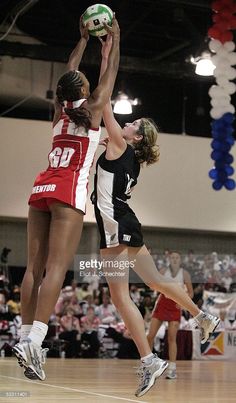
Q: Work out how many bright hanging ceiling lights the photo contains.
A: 2